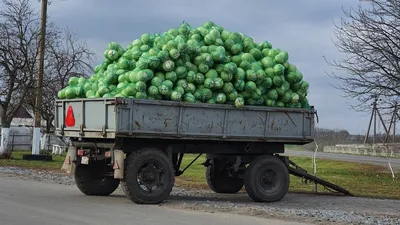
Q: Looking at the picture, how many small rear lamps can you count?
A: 2